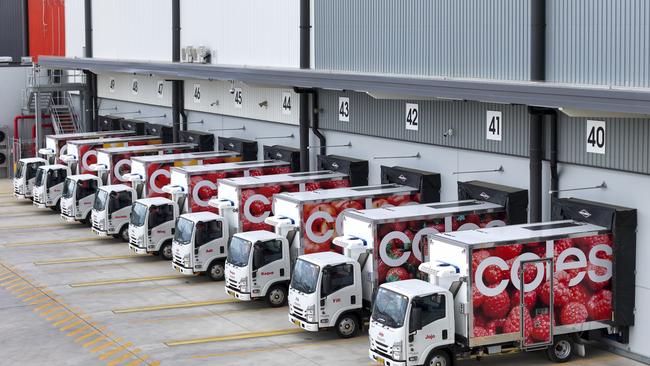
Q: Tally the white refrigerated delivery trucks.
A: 9